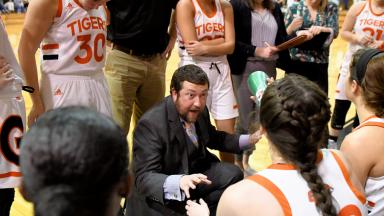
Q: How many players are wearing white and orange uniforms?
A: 6